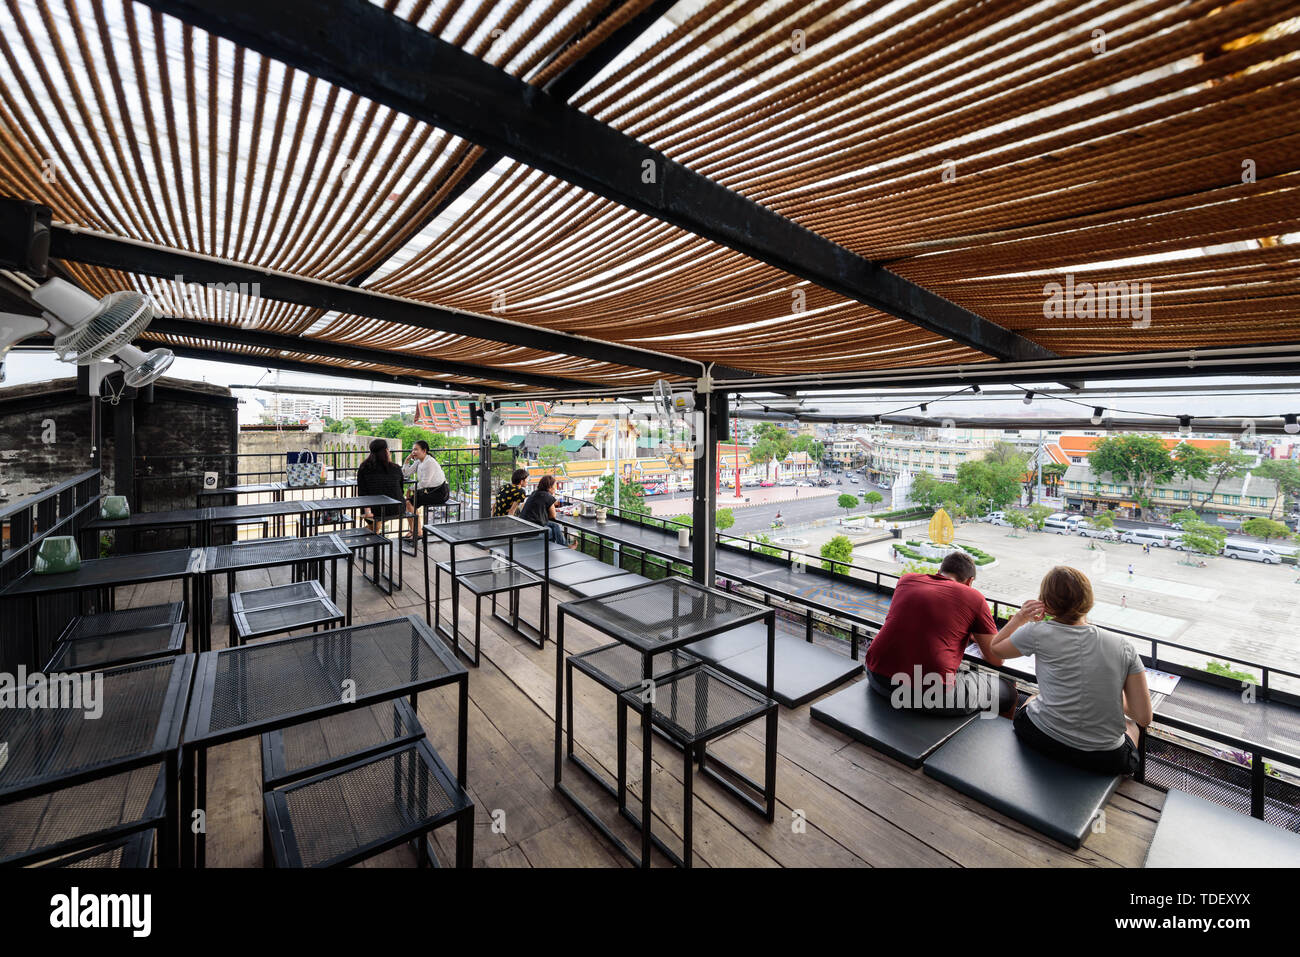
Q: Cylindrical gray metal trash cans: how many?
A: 0